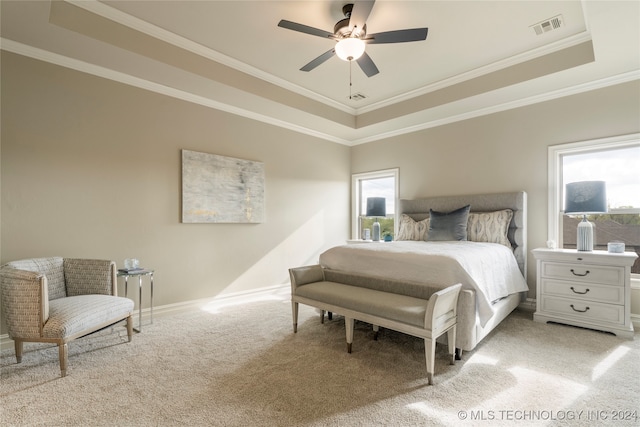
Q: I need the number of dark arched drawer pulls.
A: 3